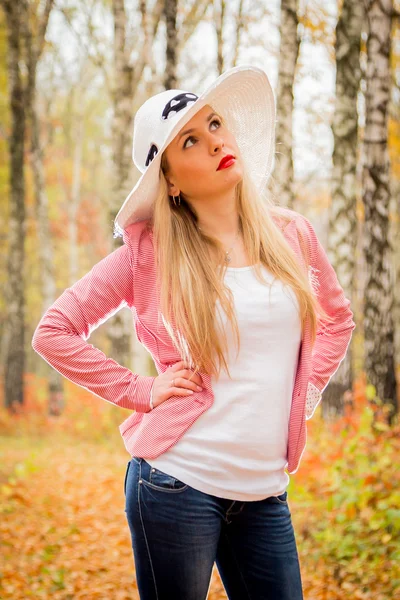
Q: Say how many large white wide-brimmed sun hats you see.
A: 1